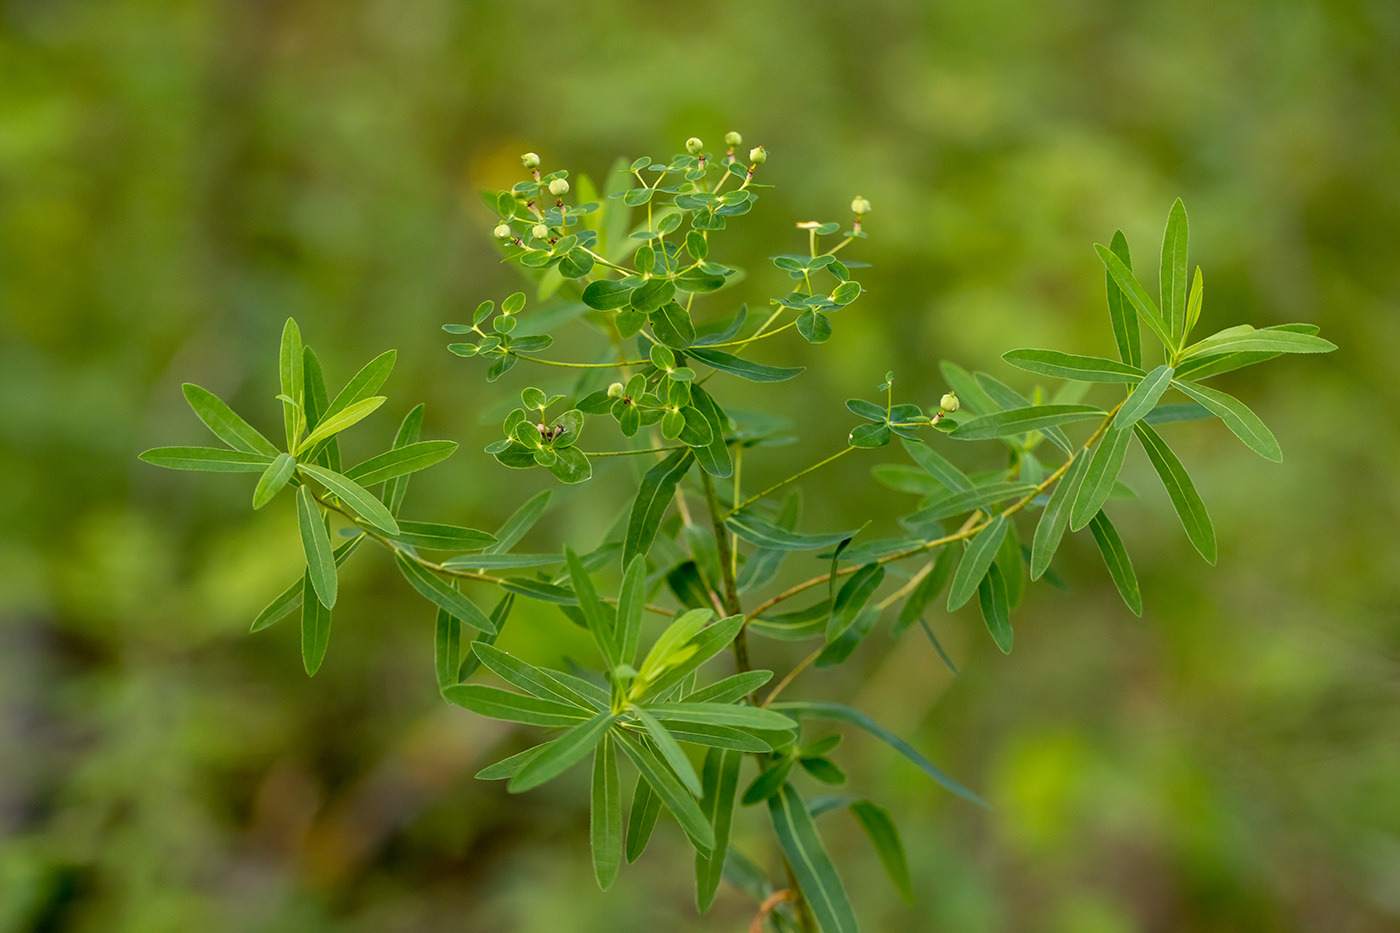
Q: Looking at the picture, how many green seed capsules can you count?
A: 10